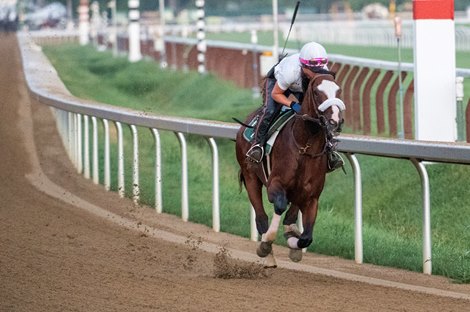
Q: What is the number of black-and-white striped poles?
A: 2